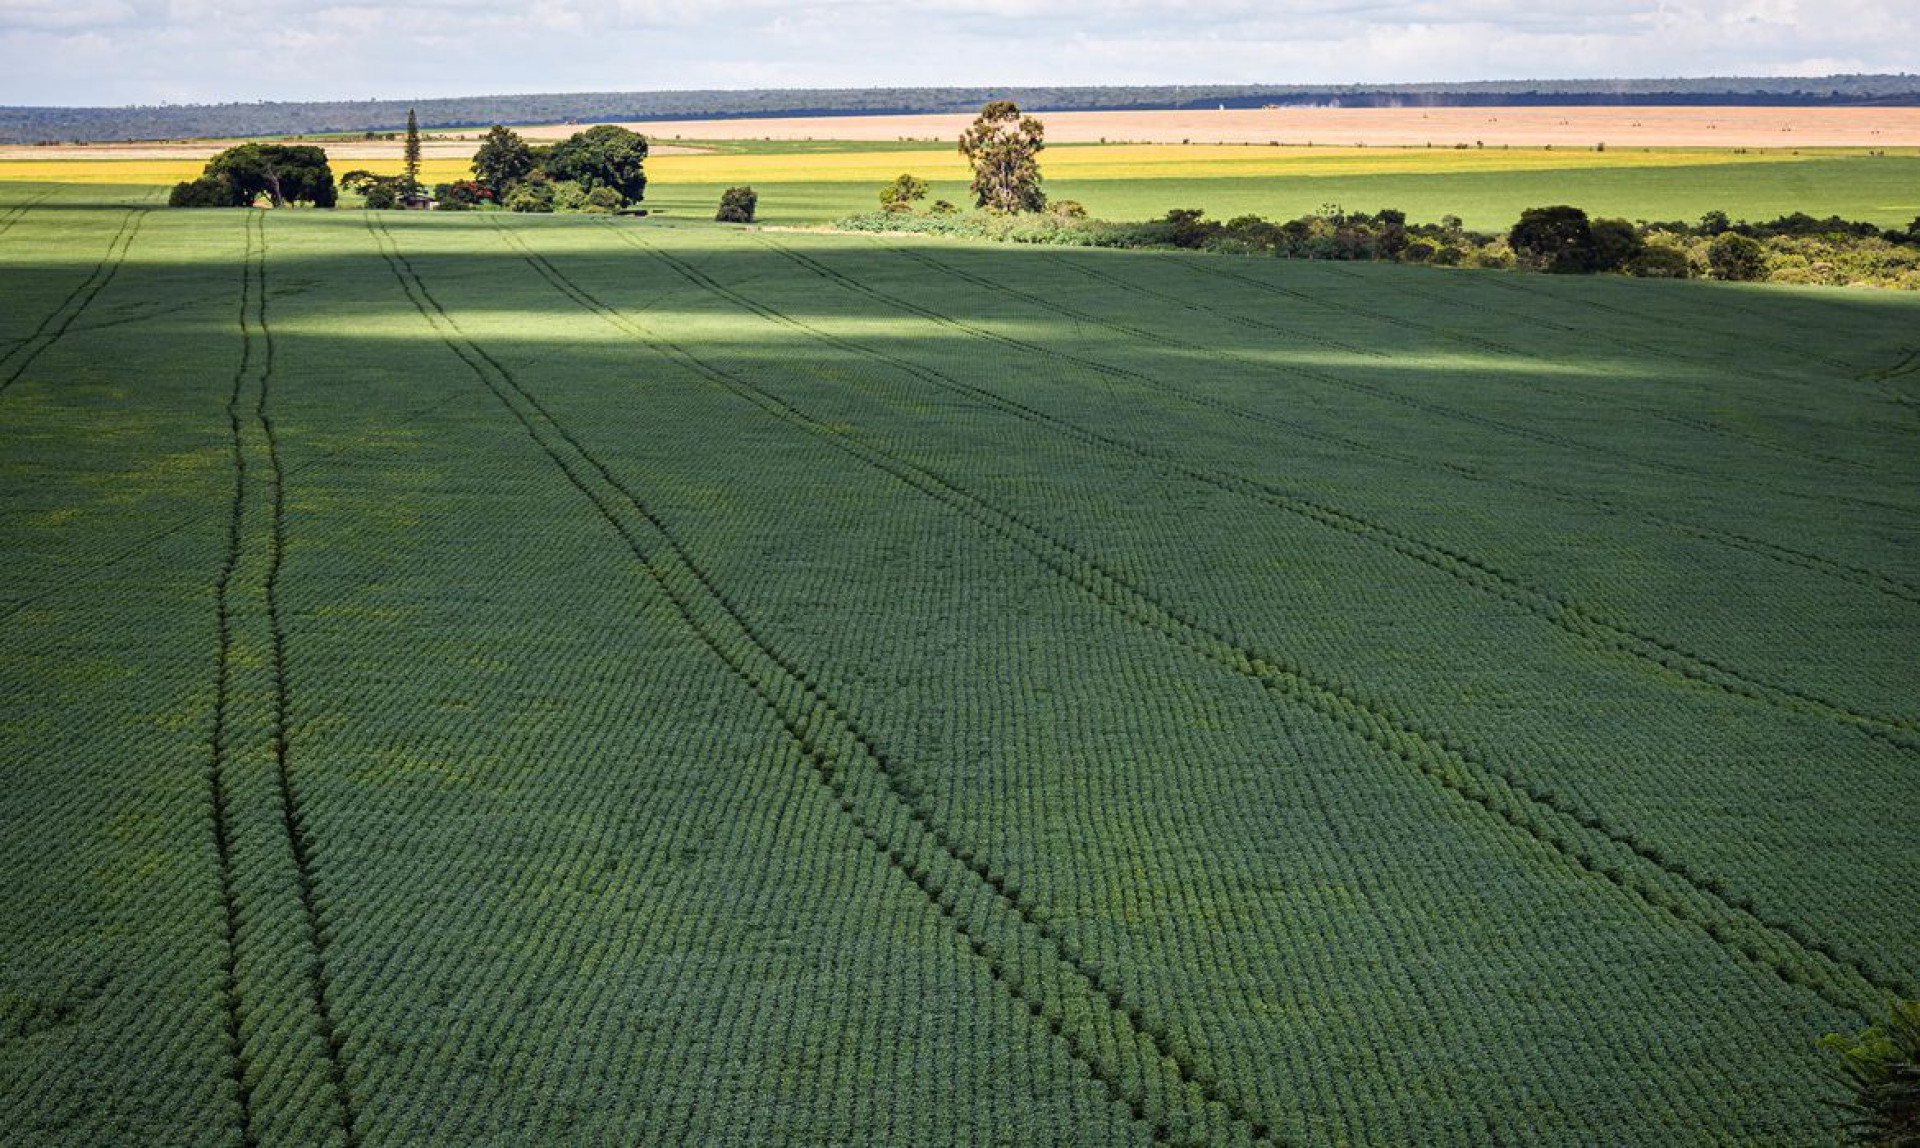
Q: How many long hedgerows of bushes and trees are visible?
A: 1